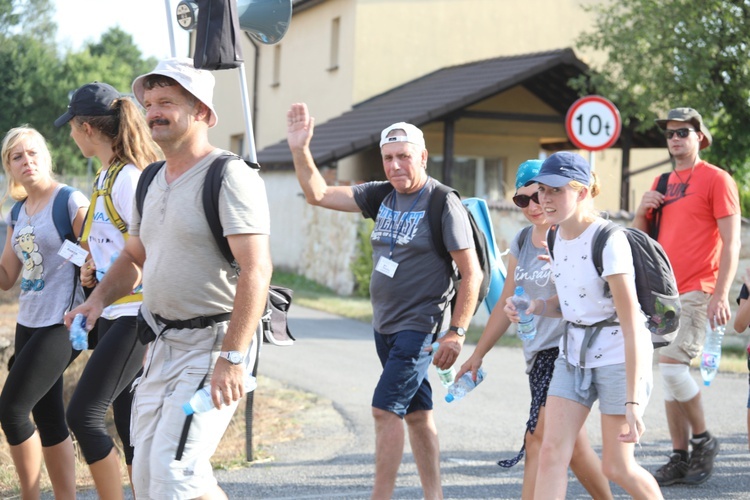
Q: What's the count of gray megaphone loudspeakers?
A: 1